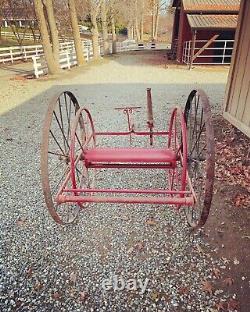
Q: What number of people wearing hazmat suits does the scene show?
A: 0